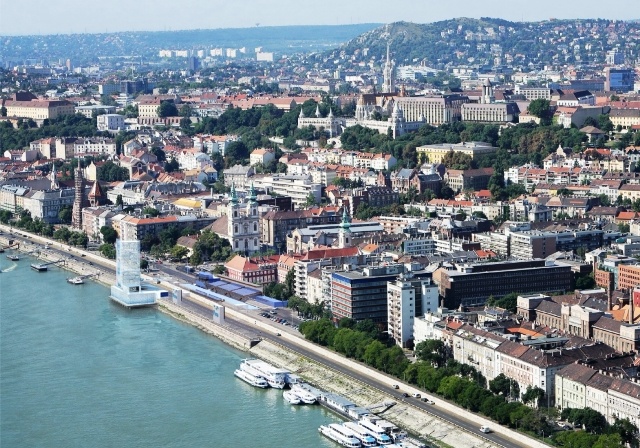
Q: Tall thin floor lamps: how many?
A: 0